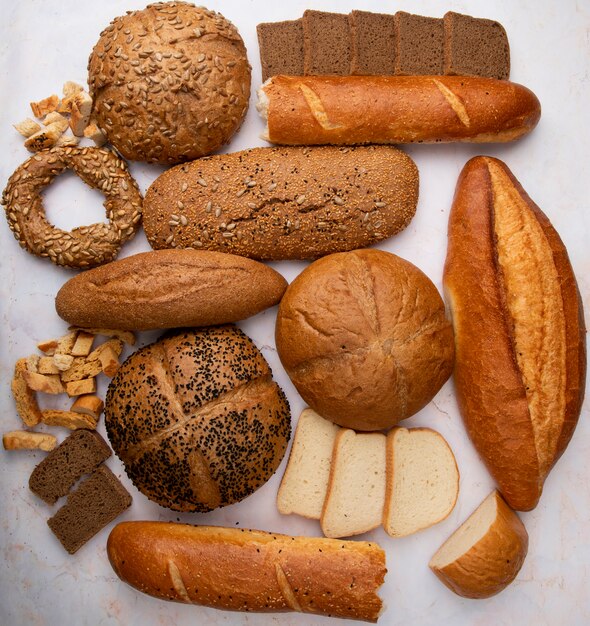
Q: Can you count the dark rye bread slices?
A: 7